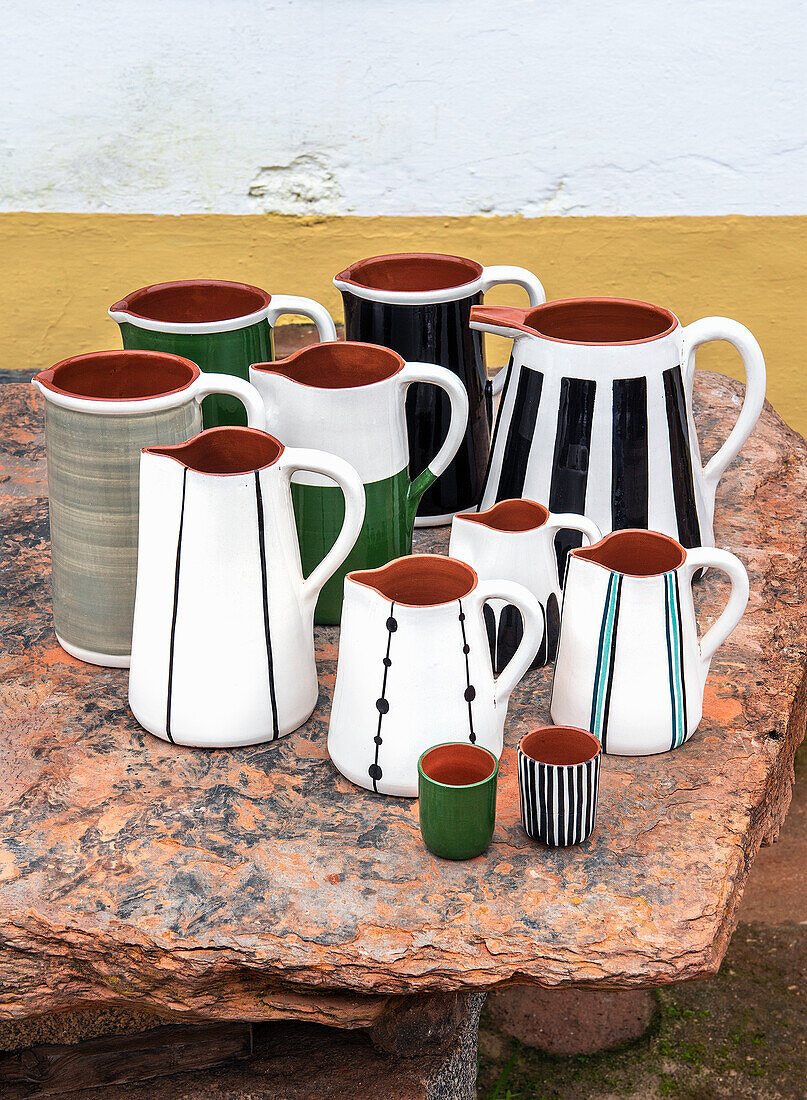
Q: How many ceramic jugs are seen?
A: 9